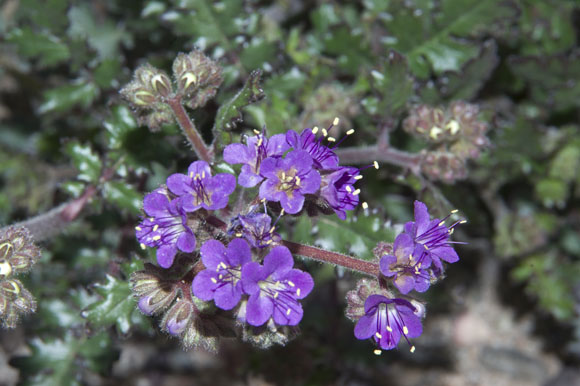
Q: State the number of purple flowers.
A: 12